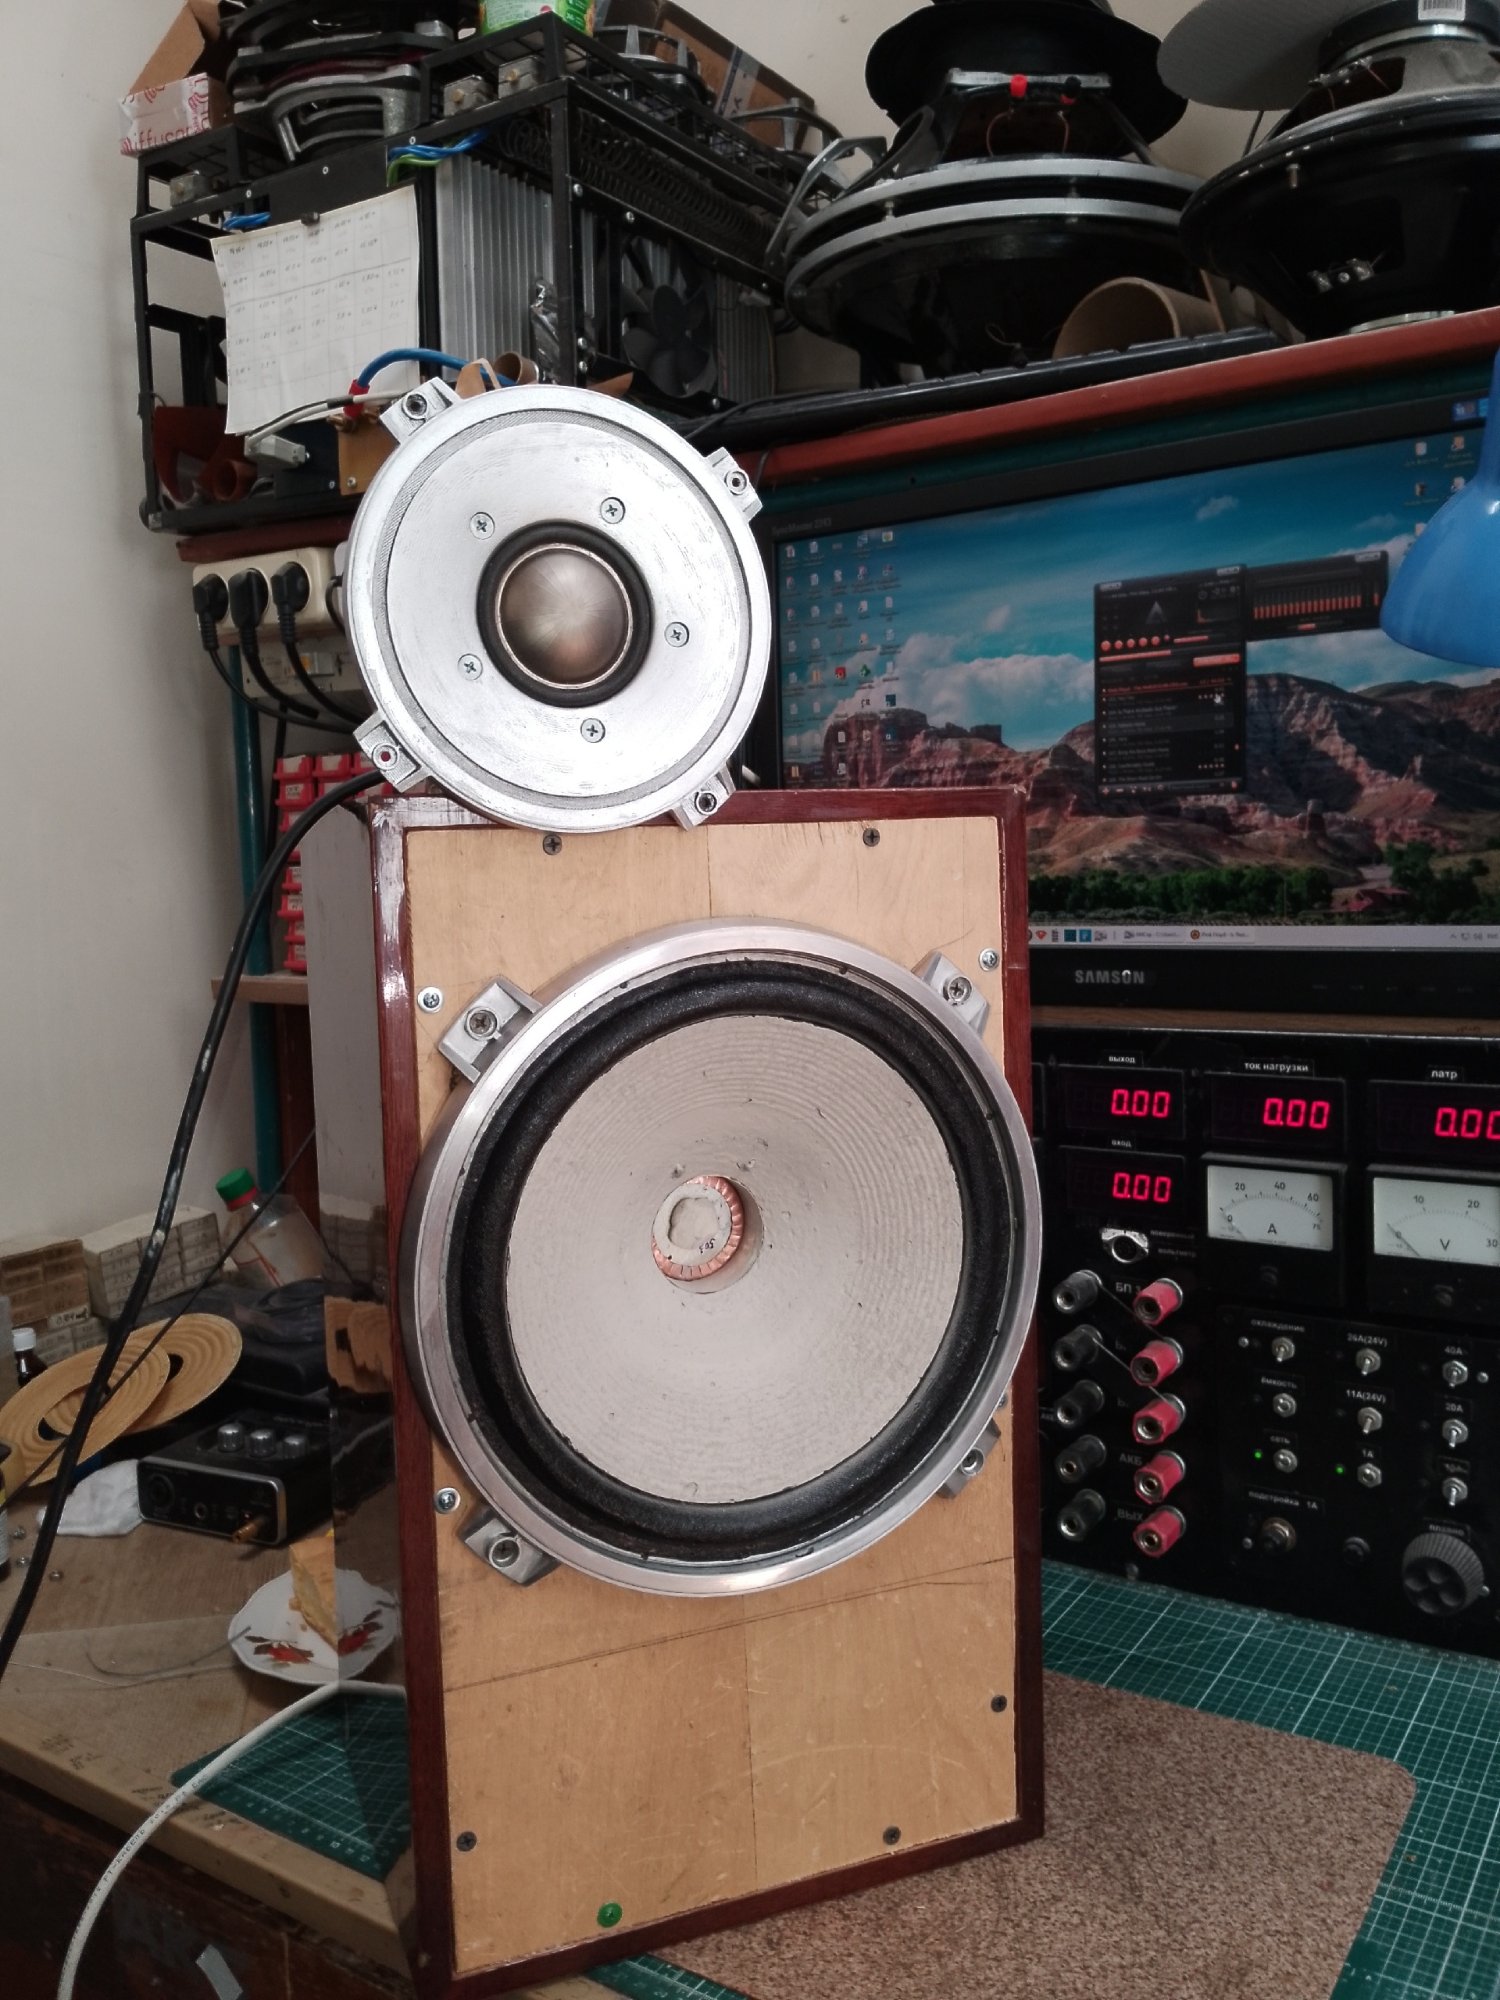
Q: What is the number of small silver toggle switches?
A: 9